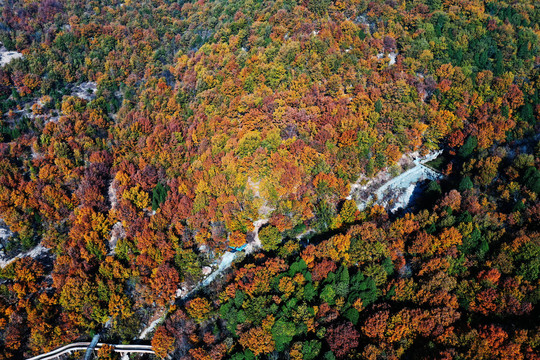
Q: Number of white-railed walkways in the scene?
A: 1